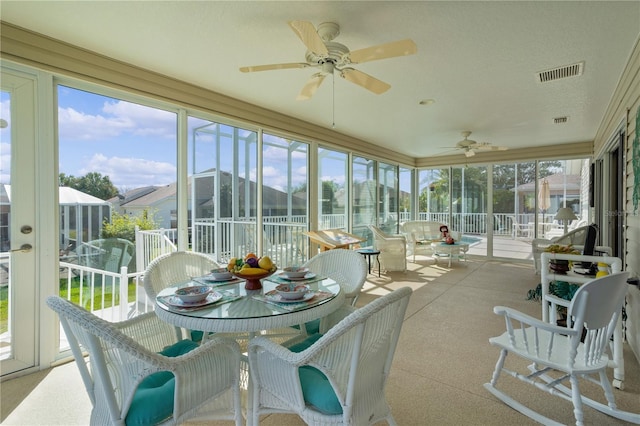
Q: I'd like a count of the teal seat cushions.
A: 4